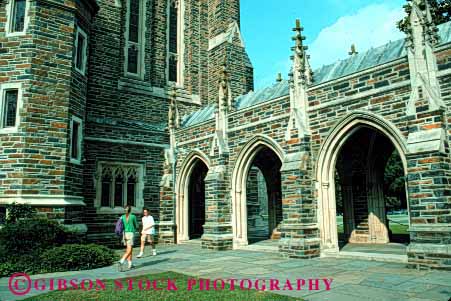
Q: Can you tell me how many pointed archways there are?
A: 3